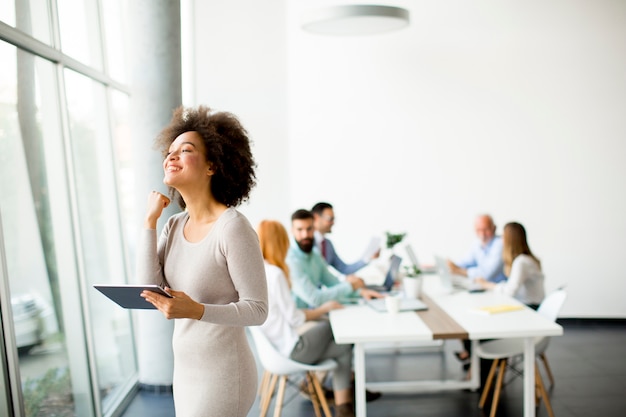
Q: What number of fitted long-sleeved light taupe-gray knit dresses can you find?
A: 1